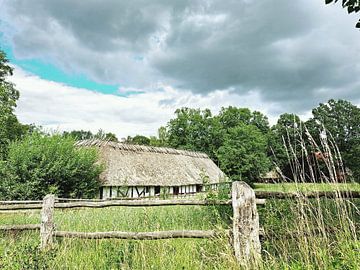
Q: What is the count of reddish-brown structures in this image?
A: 1